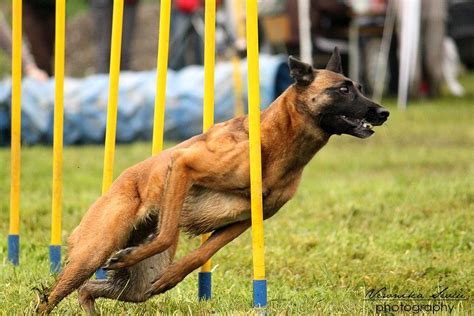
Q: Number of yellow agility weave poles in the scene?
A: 6